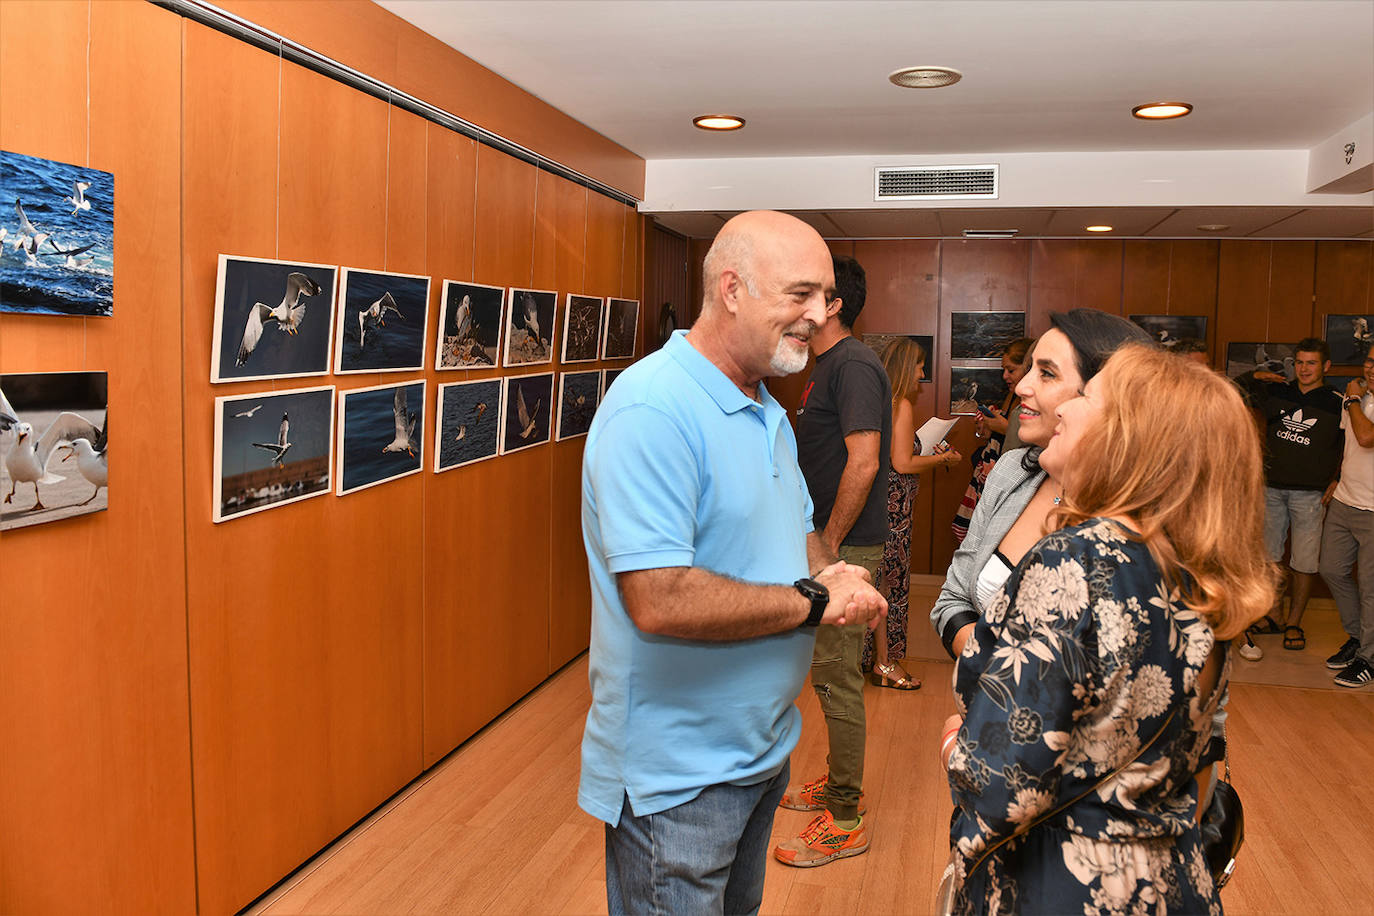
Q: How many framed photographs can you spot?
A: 12